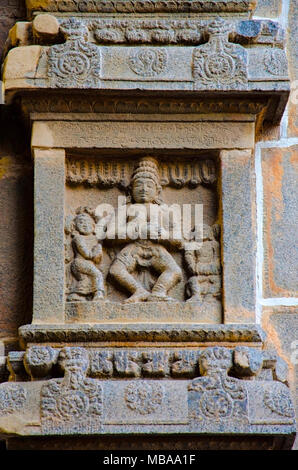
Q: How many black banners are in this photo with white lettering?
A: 1